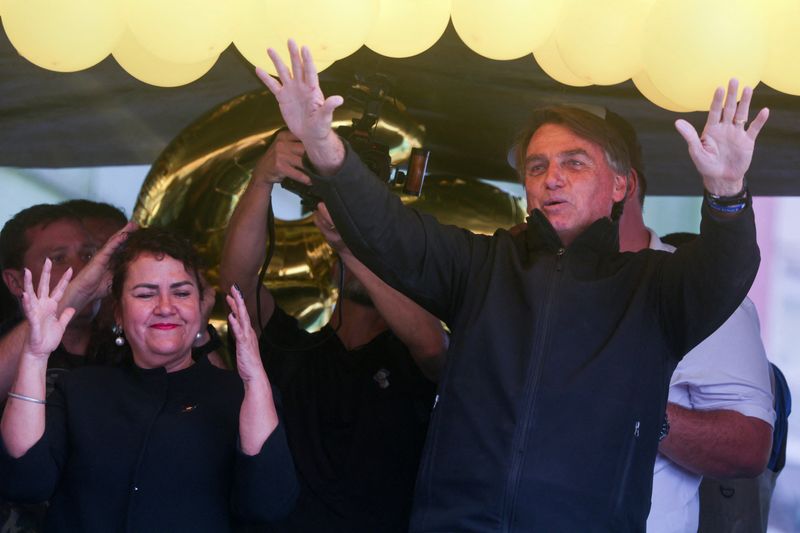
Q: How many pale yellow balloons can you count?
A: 12